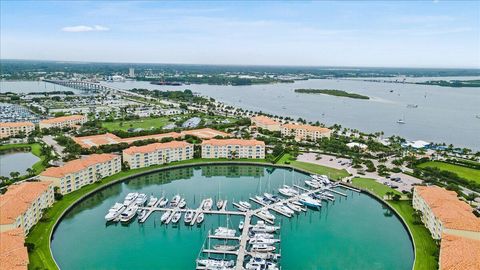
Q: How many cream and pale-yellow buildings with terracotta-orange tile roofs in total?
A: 11